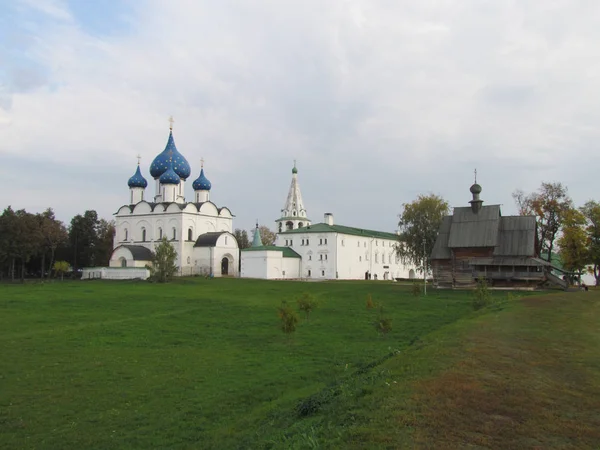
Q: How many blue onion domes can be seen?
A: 4